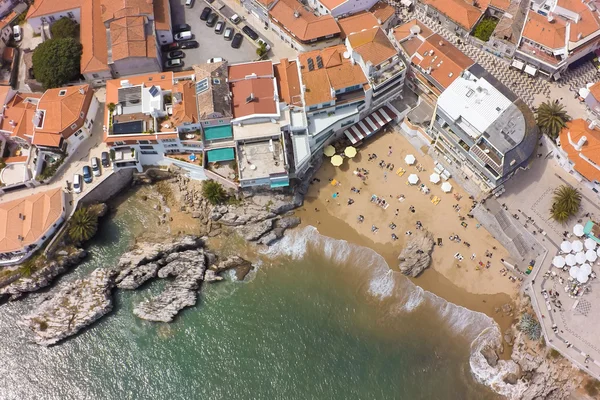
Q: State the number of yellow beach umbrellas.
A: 3